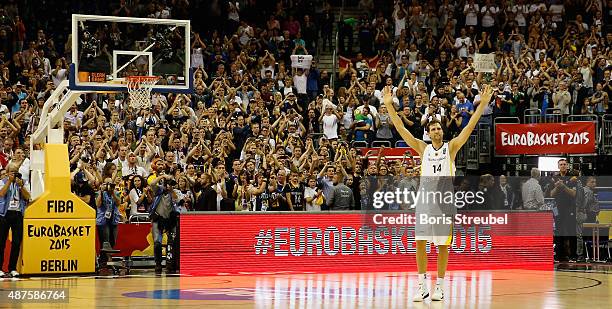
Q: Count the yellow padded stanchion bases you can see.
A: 1